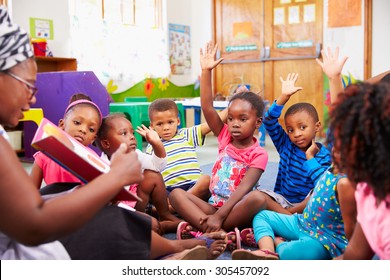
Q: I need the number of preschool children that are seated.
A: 7